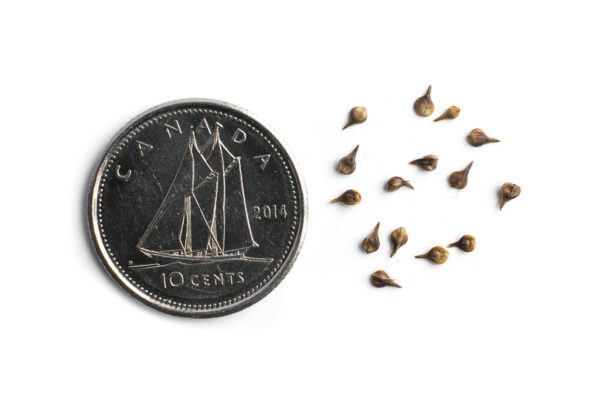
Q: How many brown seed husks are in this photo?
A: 15